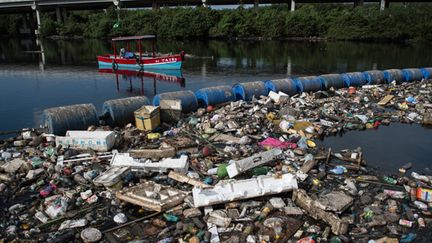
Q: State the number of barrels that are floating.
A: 13